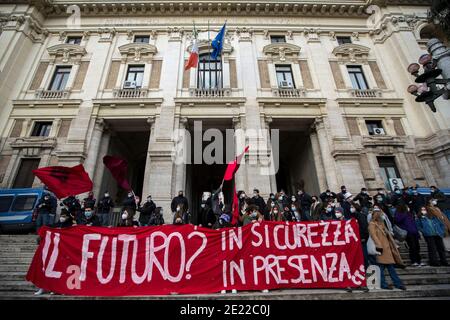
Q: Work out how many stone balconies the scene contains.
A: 5